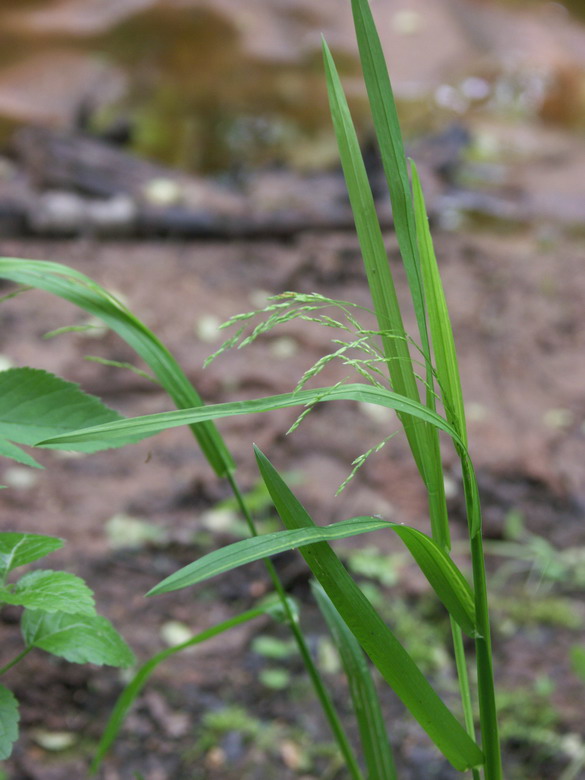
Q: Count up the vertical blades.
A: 3